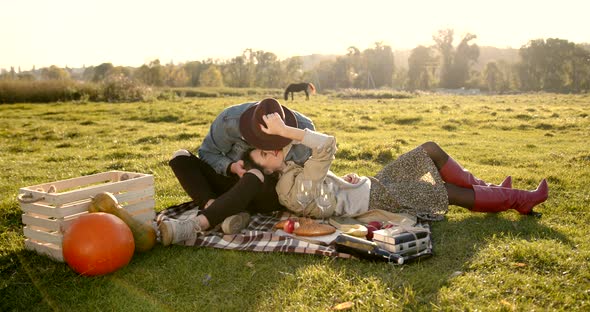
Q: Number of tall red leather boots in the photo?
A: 2